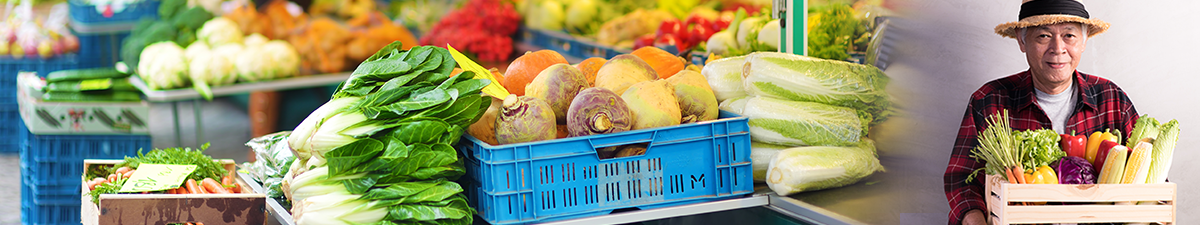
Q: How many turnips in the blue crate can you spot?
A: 6